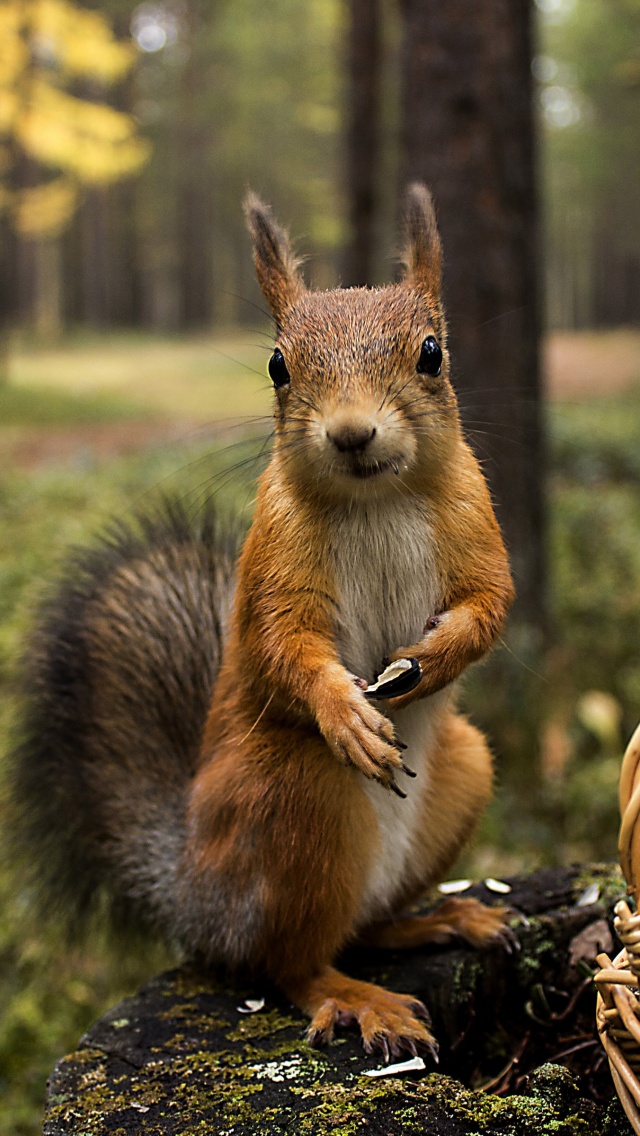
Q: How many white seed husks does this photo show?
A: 5